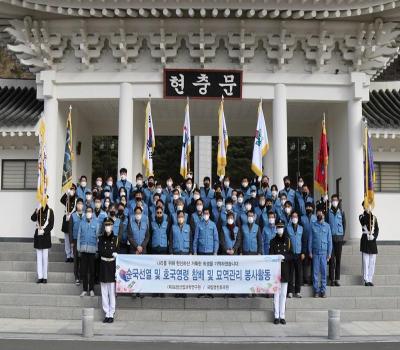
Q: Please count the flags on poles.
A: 8